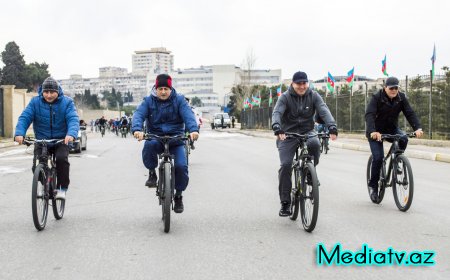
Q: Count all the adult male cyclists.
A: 4